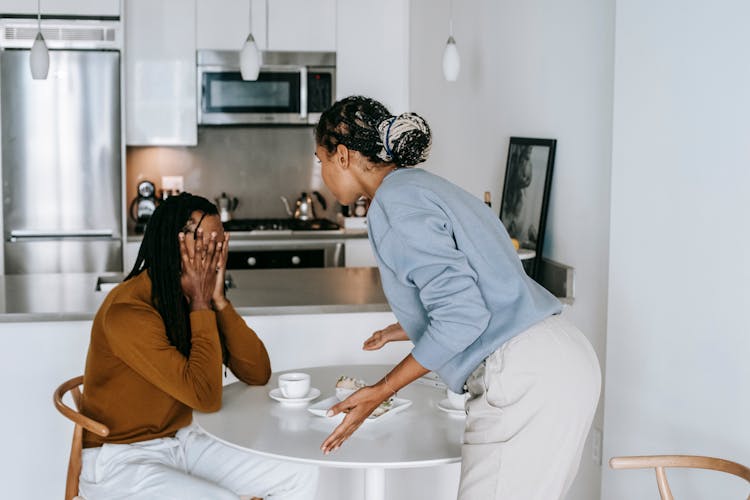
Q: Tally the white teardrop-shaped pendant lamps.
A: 3